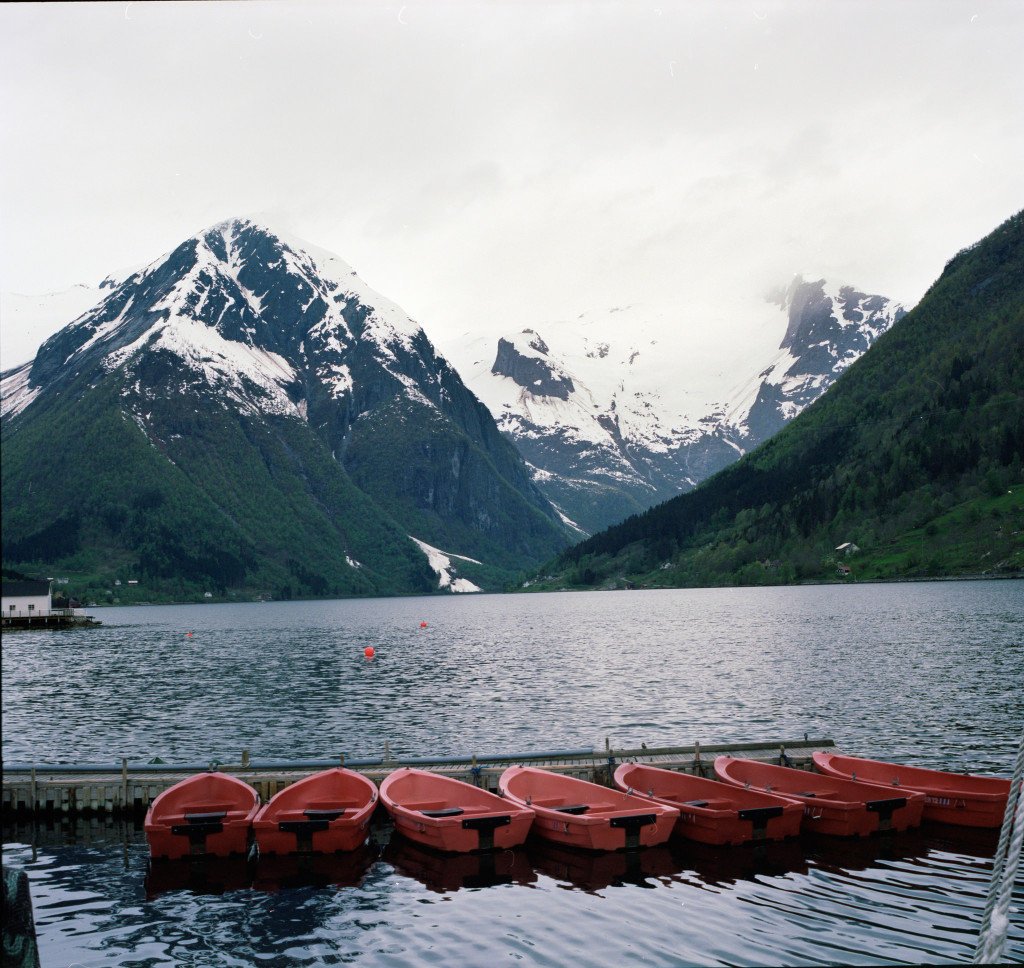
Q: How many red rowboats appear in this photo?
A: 7